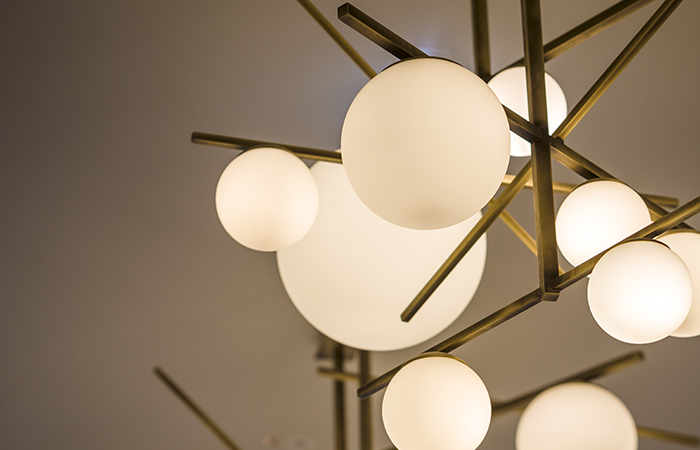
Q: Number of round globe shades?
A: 9